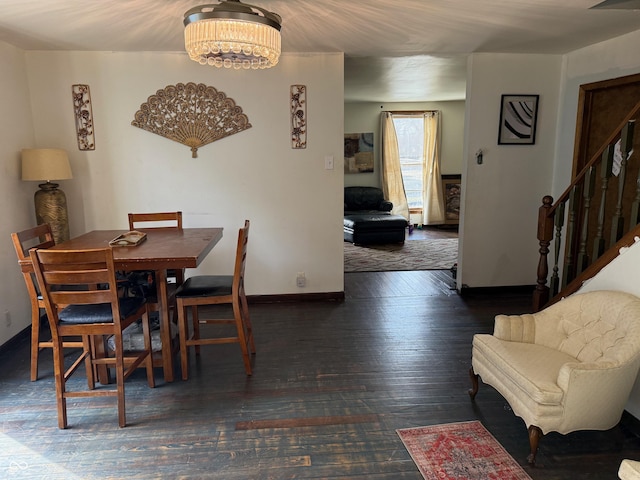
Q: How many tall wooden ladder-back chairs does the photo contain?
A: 4